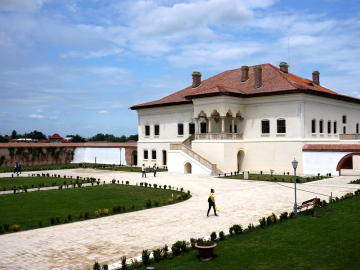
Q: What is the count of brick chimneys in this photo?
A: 5